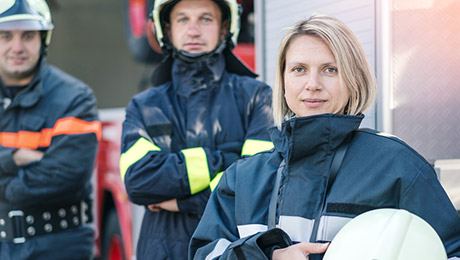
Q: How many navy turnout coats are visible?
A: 3